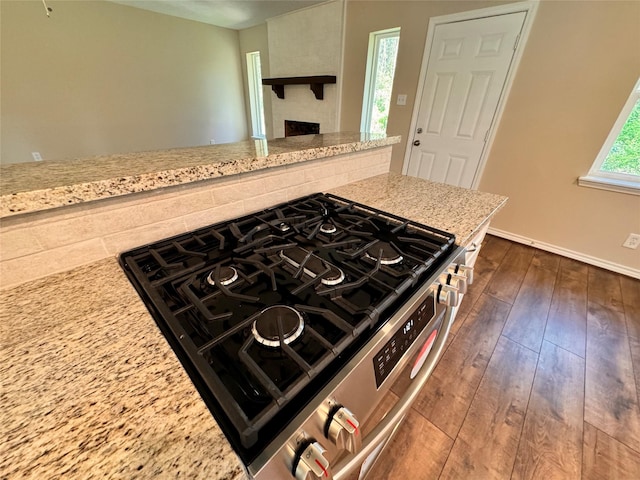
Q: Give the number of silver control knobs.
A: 5